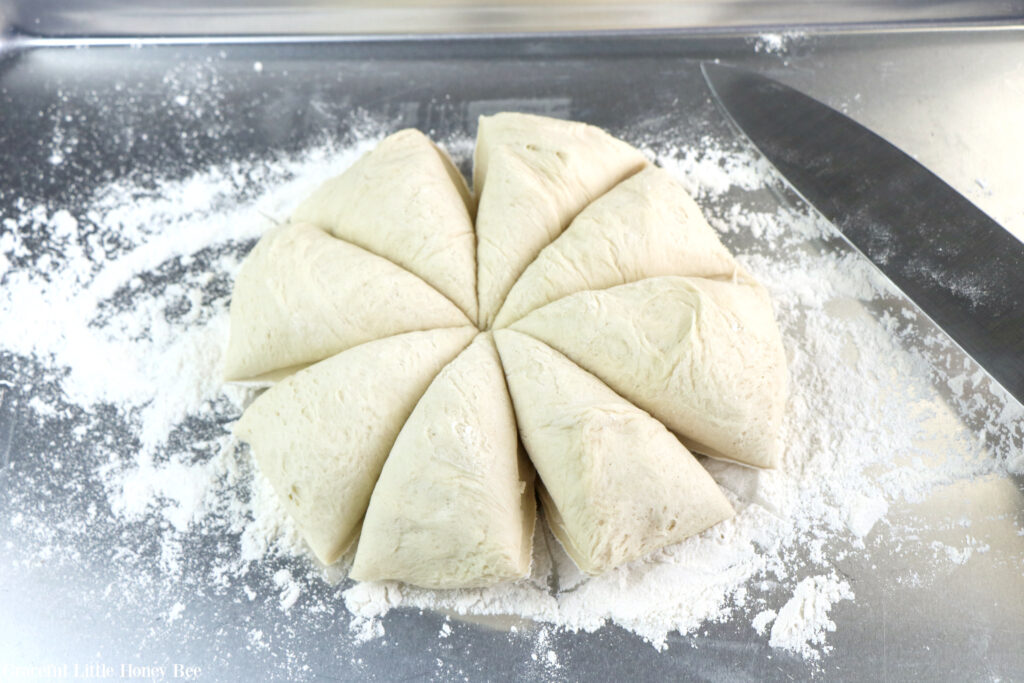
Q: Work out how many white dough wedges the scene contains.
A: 8